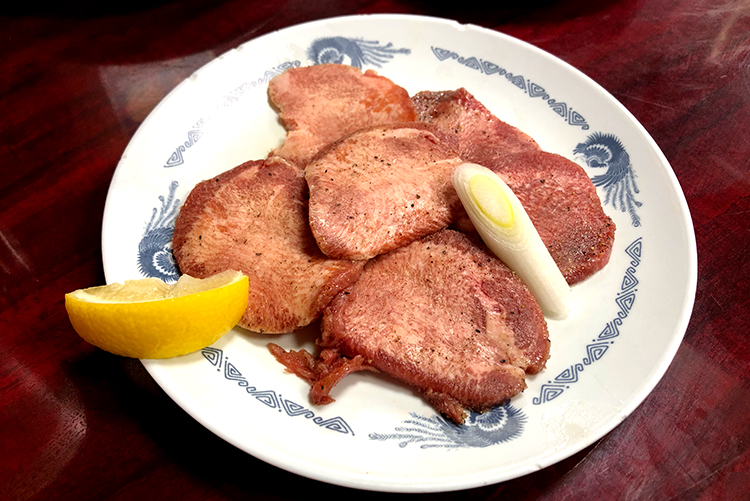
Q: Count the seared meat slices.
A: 6